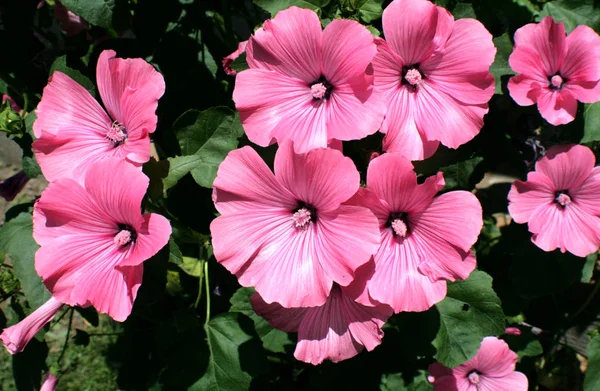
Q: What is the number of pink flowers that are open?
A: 10